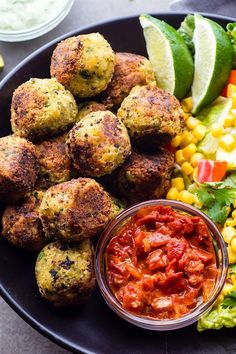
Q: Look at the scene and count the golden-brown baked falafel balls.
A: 12